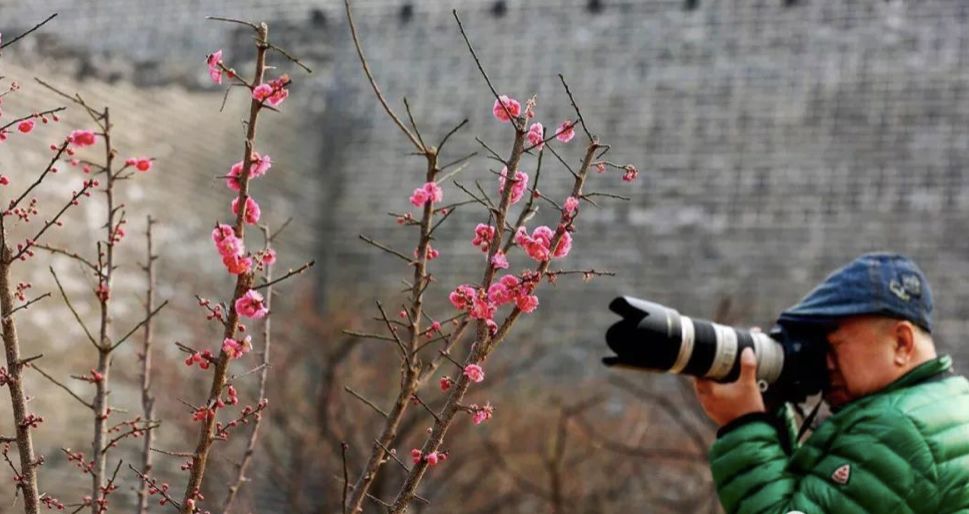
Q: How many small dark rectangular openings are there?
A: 6